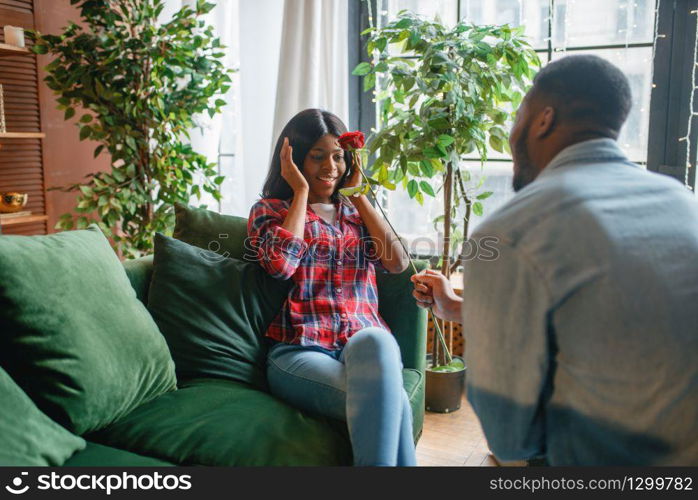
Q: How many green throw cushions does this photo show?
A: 4